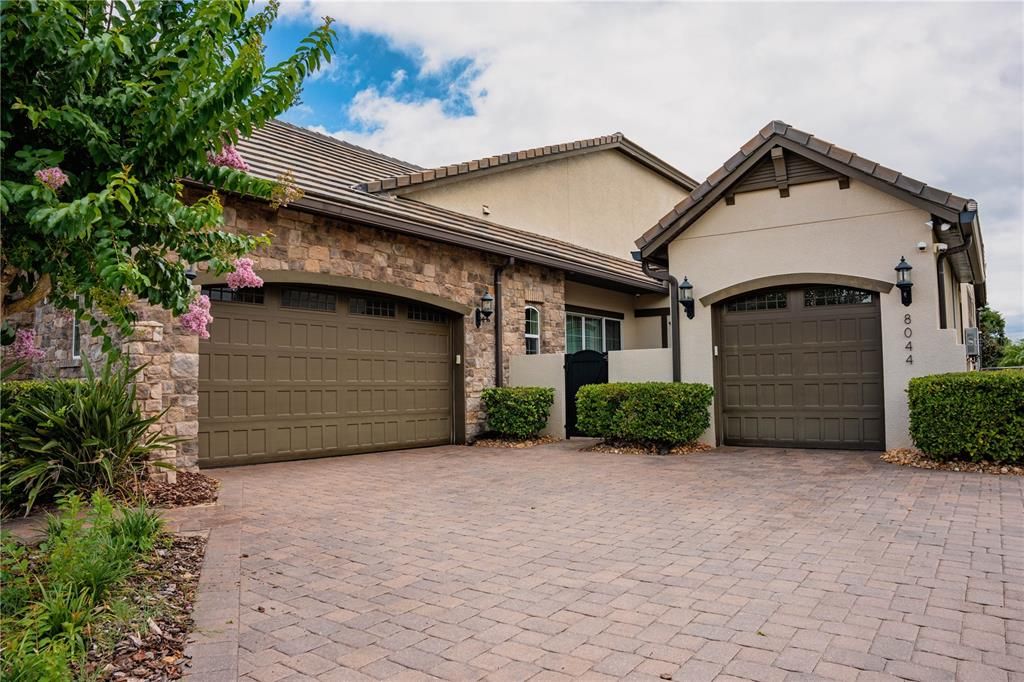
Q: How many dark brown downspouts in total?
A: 3